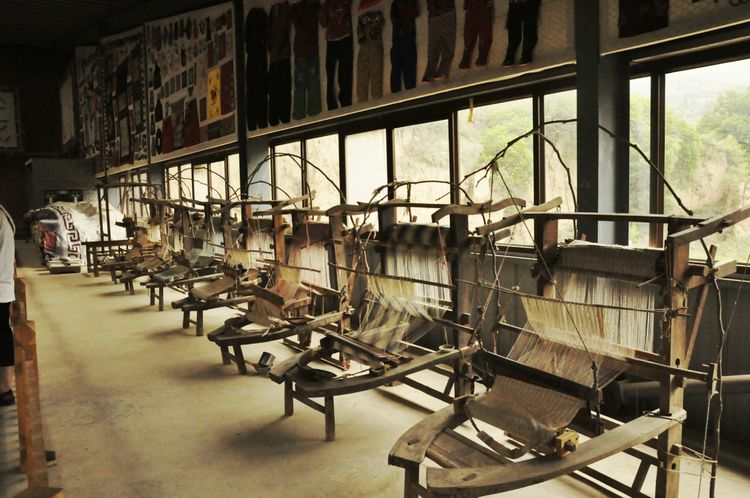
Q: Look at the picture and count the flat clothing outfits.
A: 9